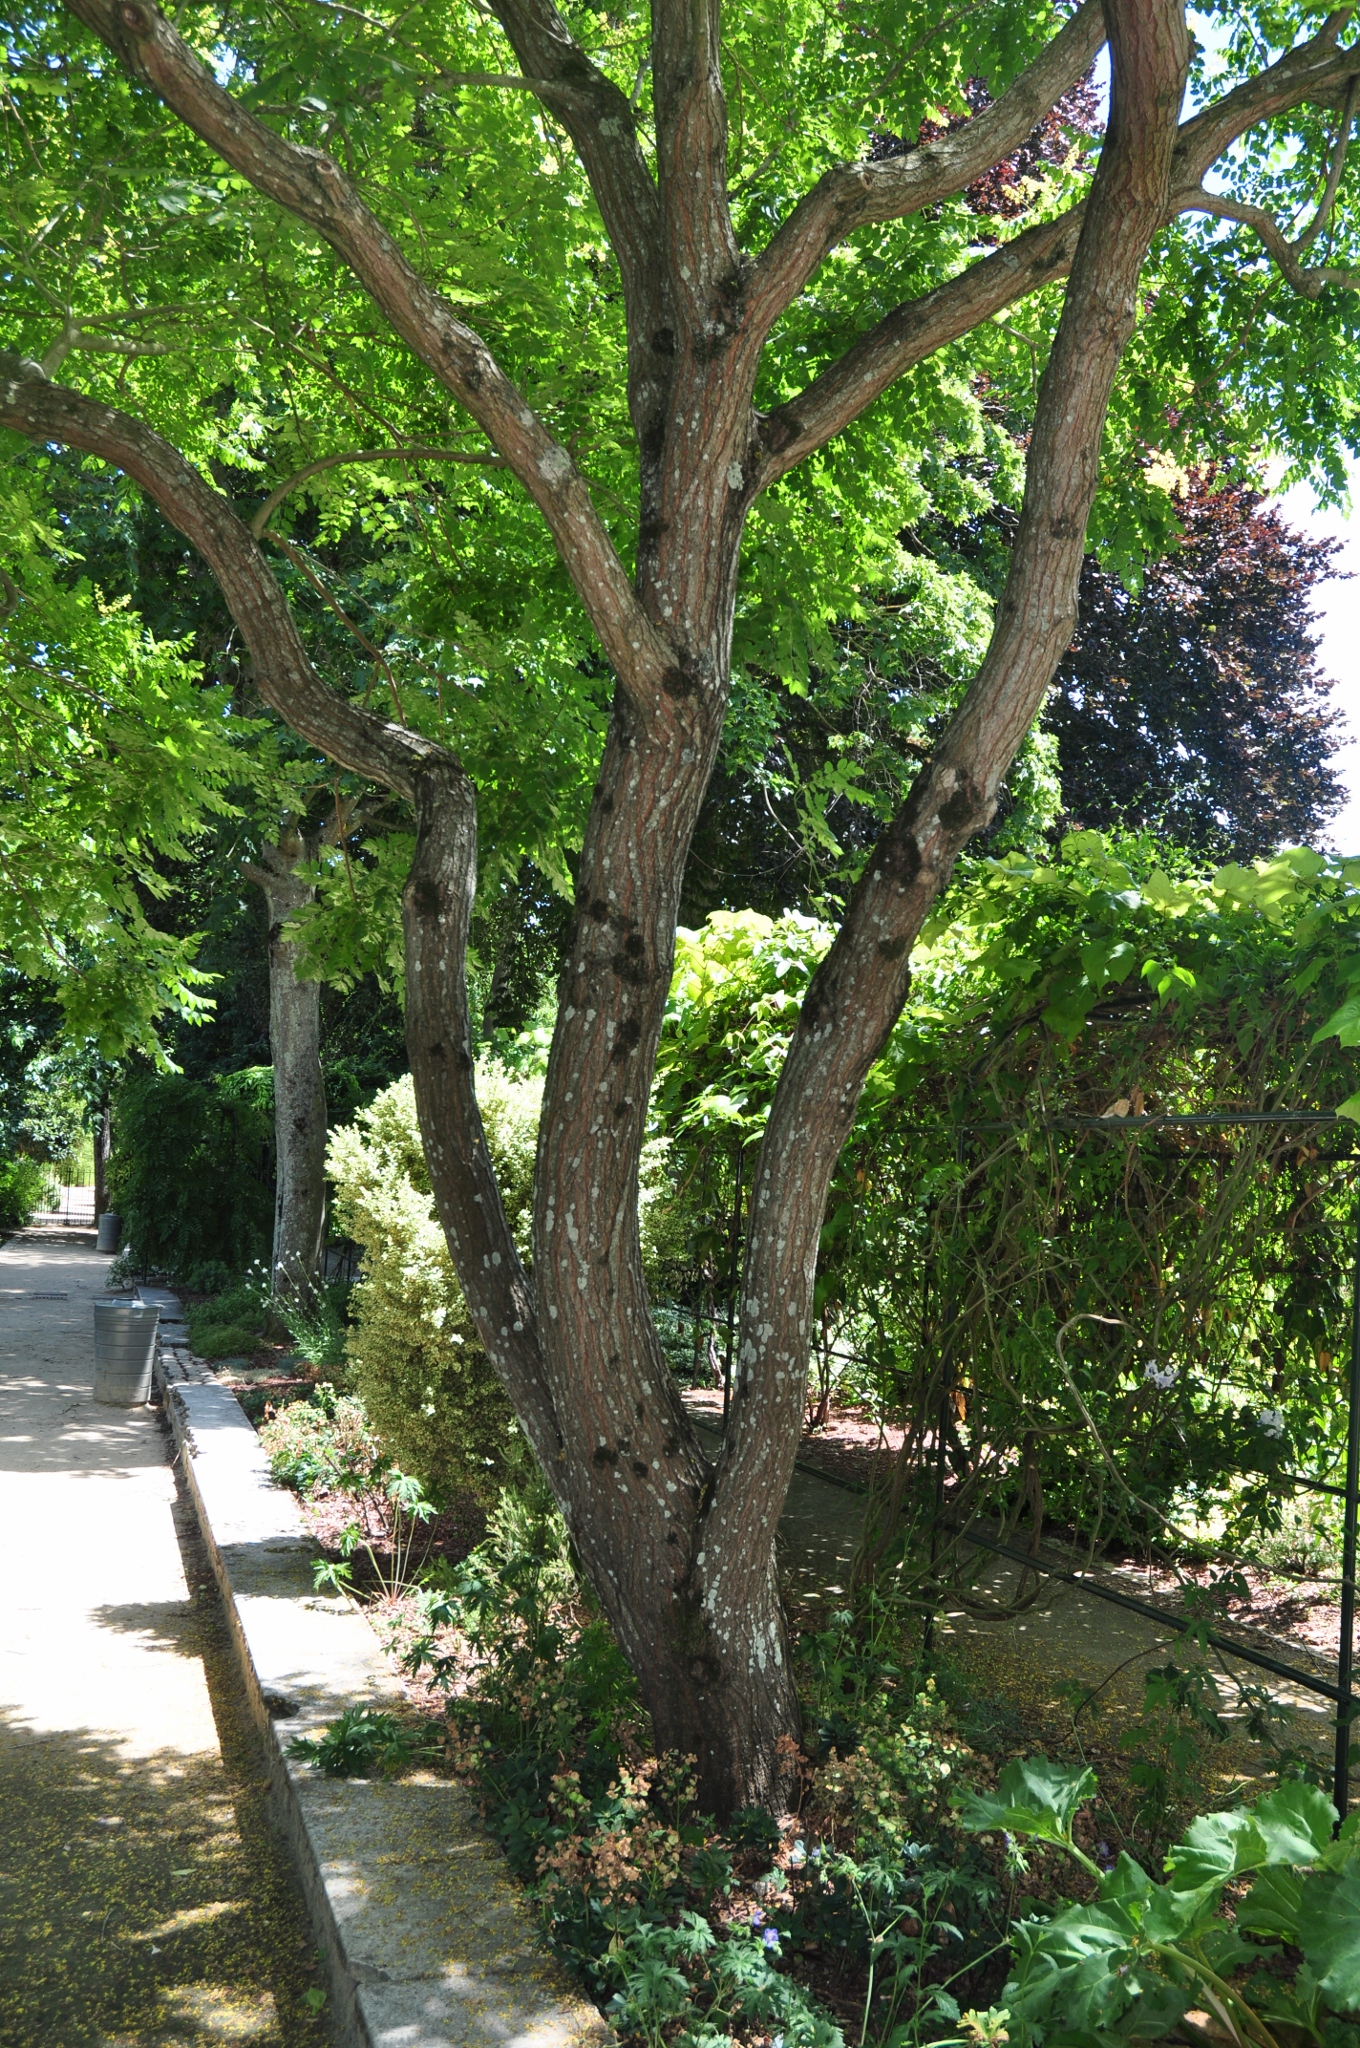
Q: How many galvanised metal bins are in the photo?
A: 2